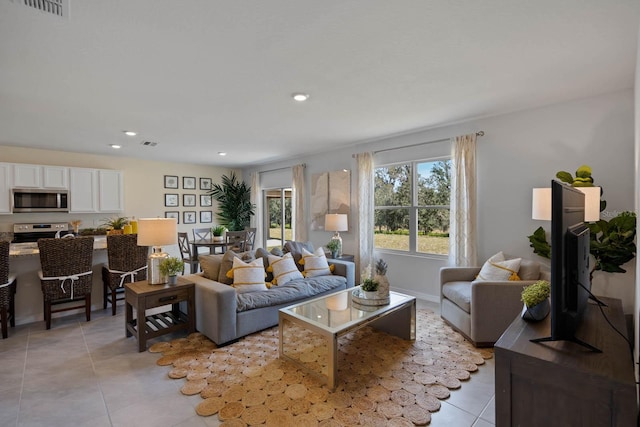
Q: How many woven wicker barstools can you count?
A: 3